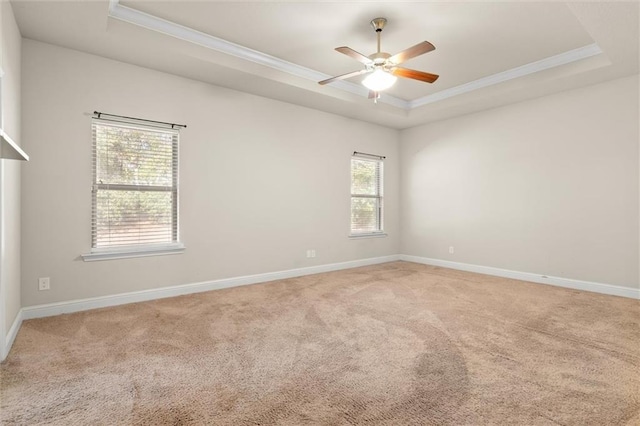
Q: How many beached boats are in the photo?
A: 0